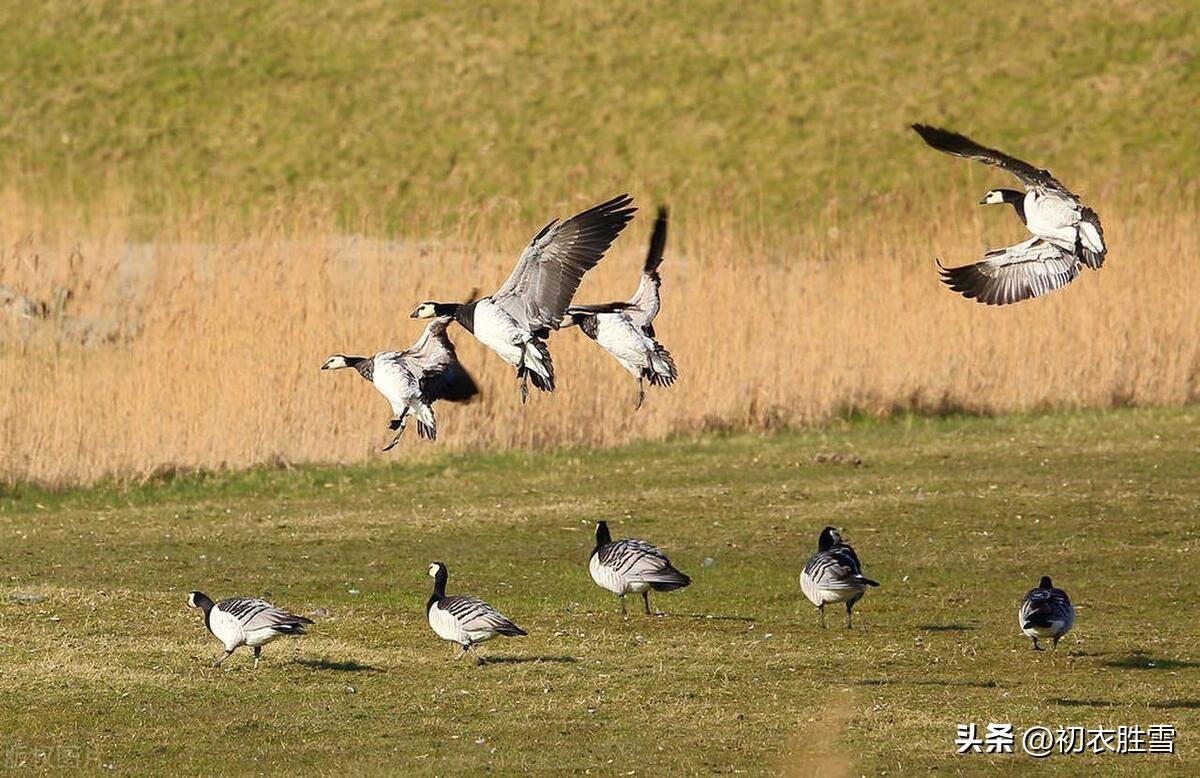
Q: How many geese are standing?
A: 5